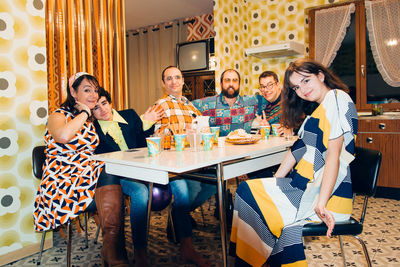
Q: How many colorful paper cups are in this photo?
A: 6